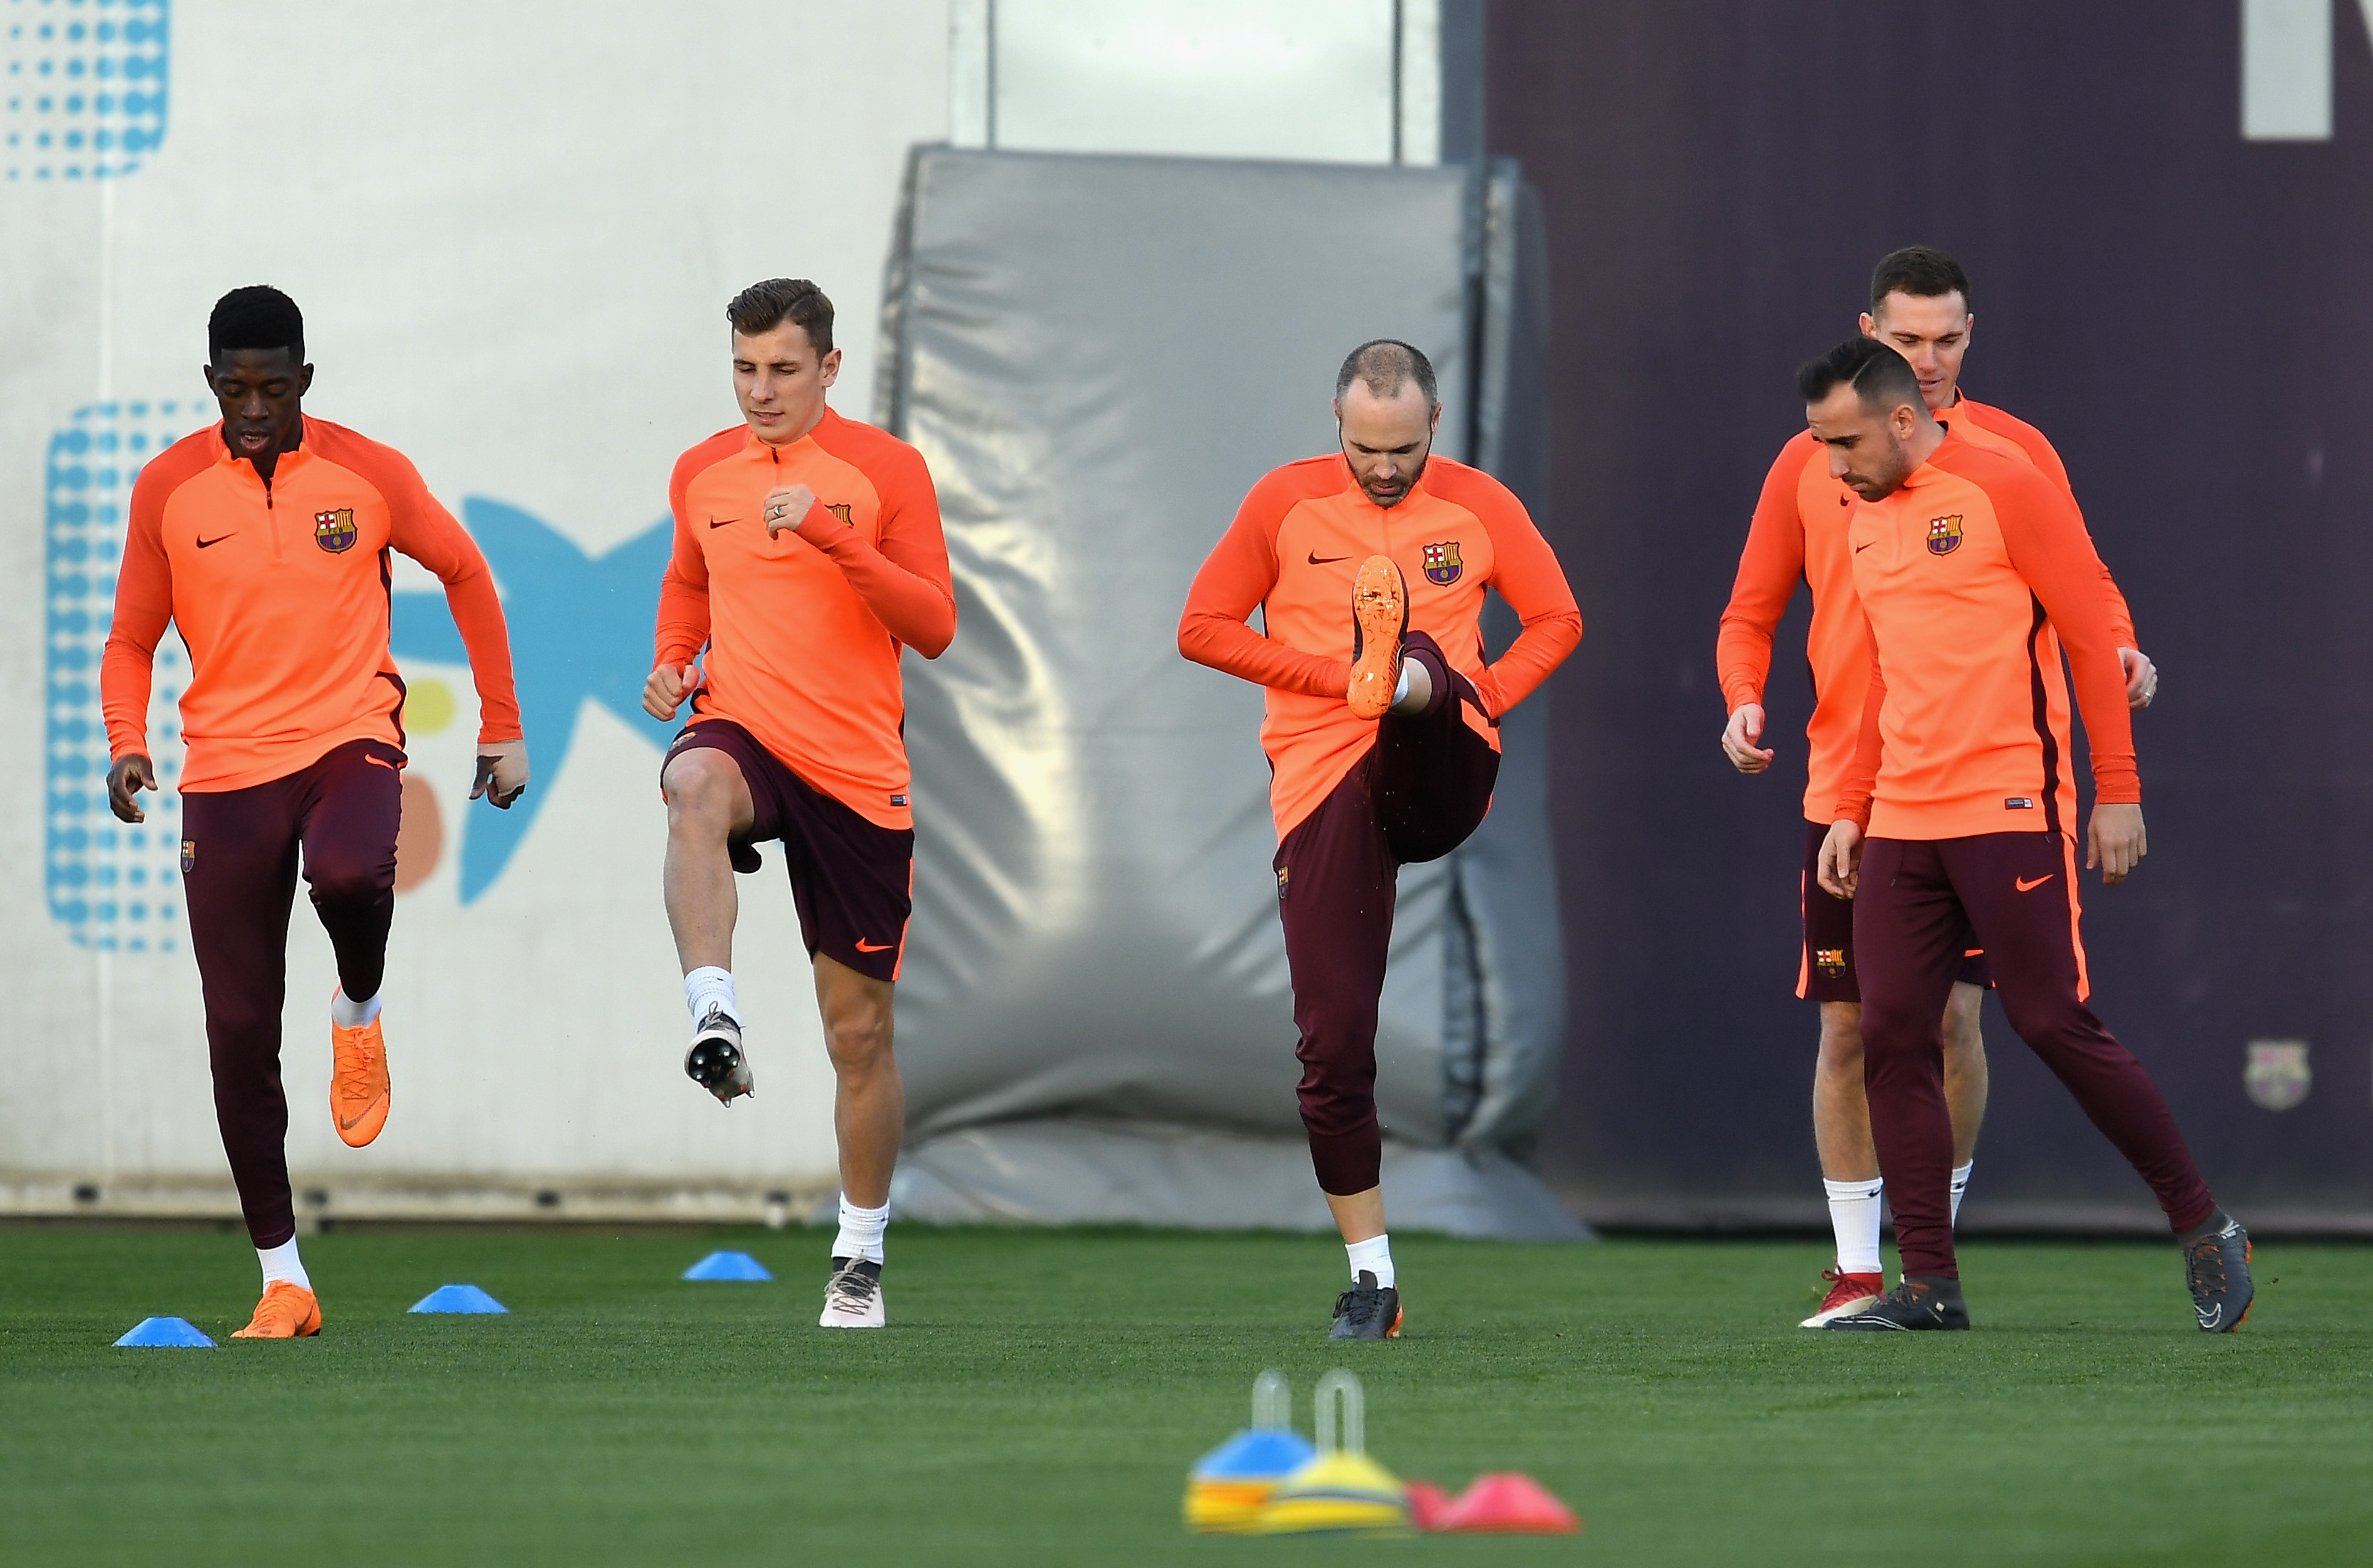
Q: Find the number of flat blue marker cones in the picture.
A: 4